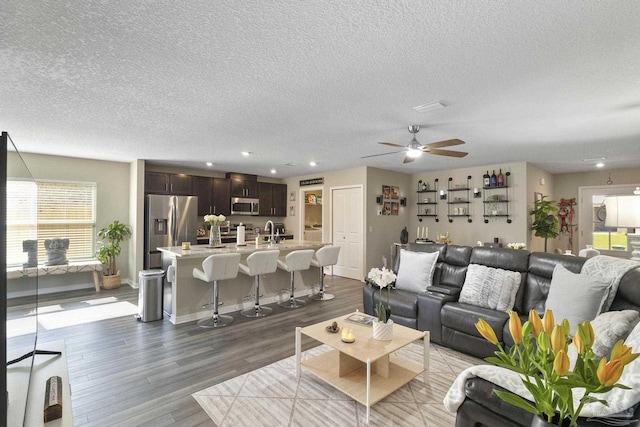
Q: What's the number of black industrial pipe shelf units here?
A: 3